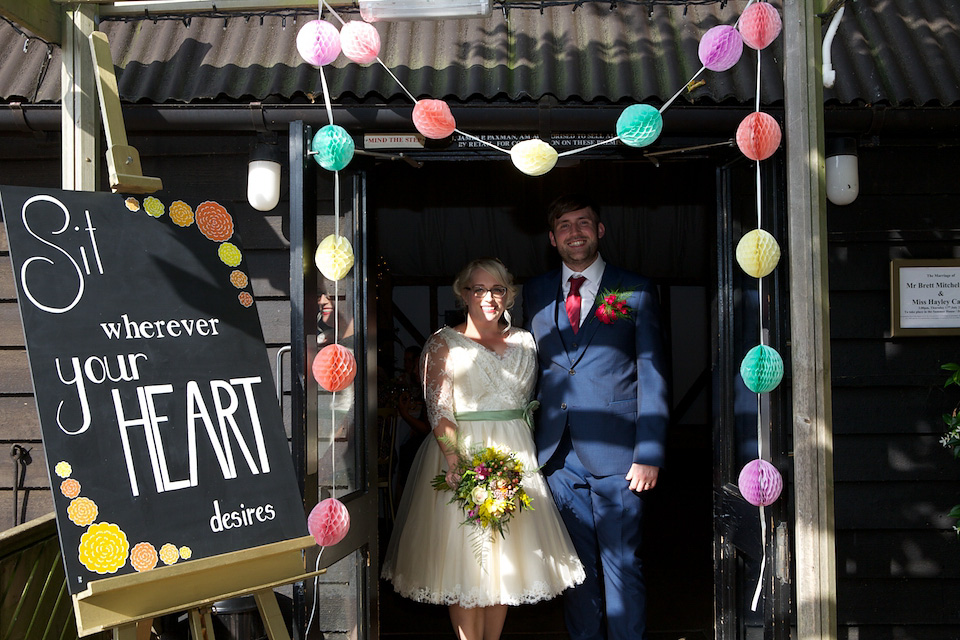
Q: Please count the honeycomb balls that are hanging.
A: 15